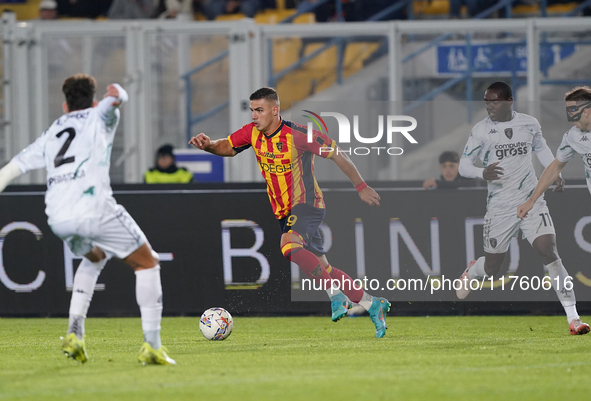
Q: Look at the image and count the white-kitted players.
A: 3